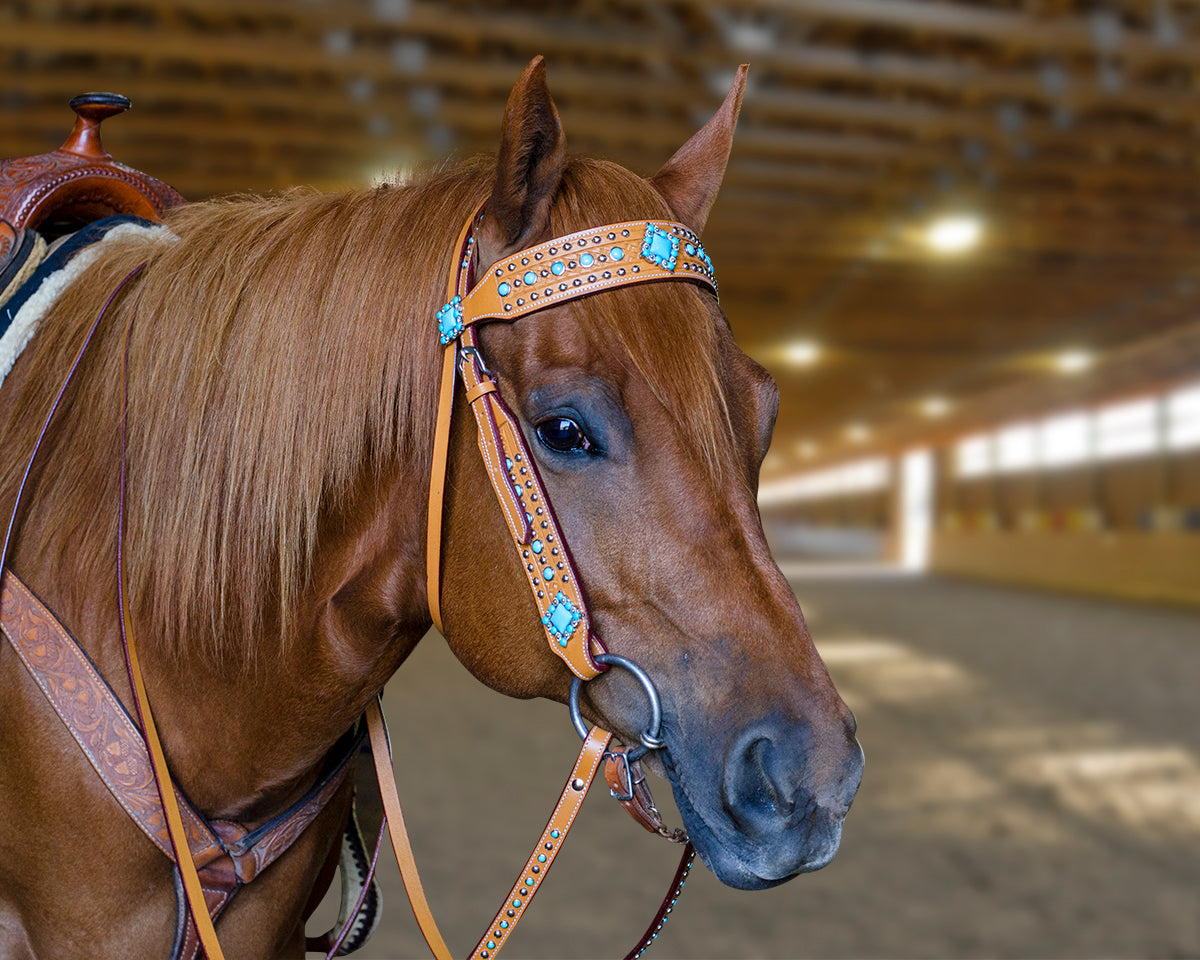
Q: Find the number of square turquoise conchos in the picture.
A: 3